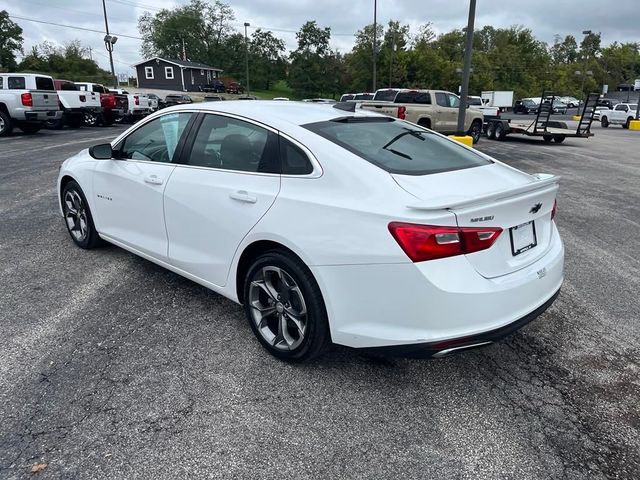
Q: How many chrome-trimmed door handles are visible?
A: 0